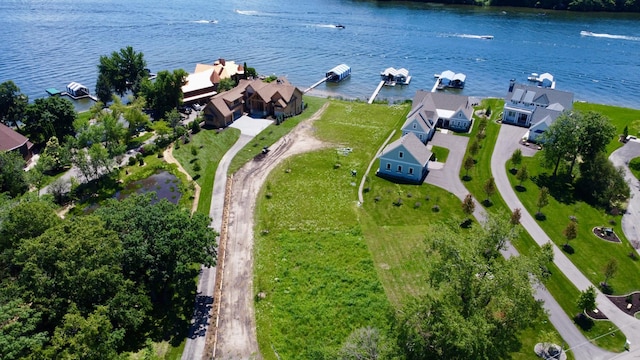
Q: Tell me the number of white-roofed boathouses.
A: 5